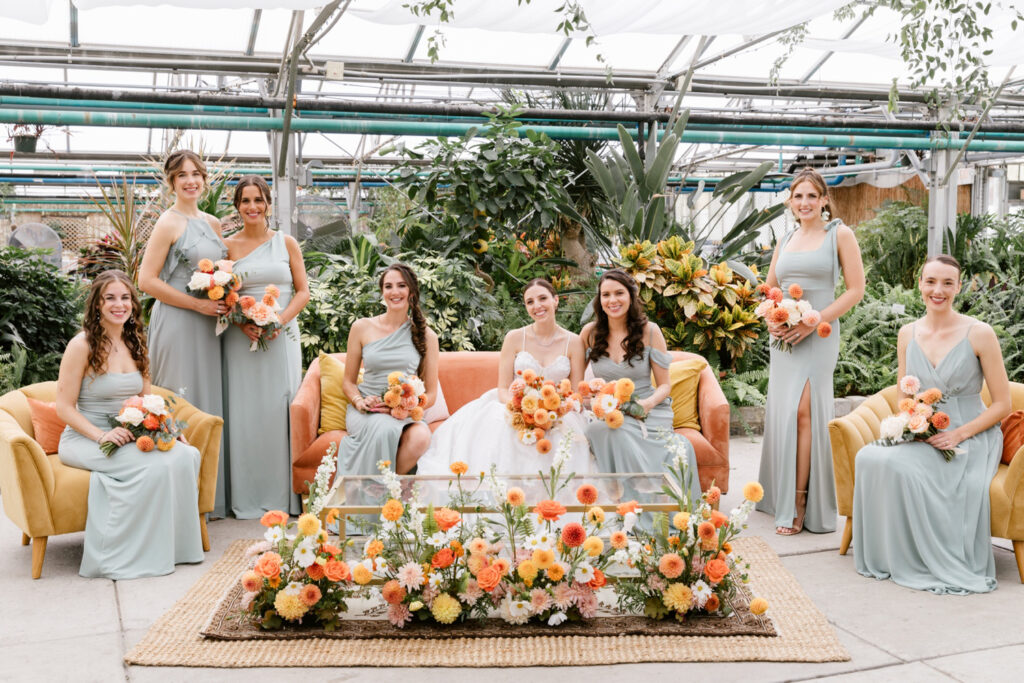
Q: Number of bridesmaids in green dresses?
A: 7